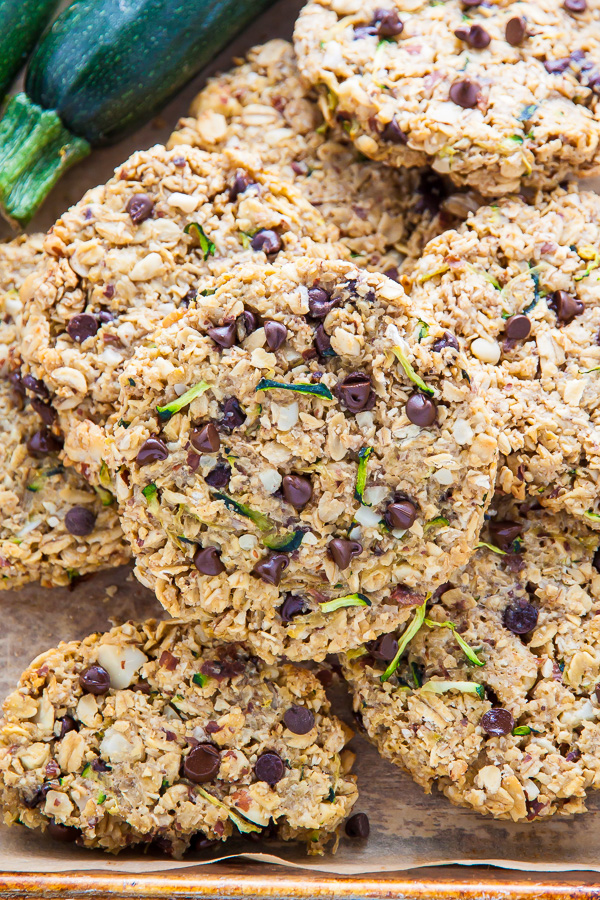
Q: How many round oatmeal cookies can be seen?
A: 8